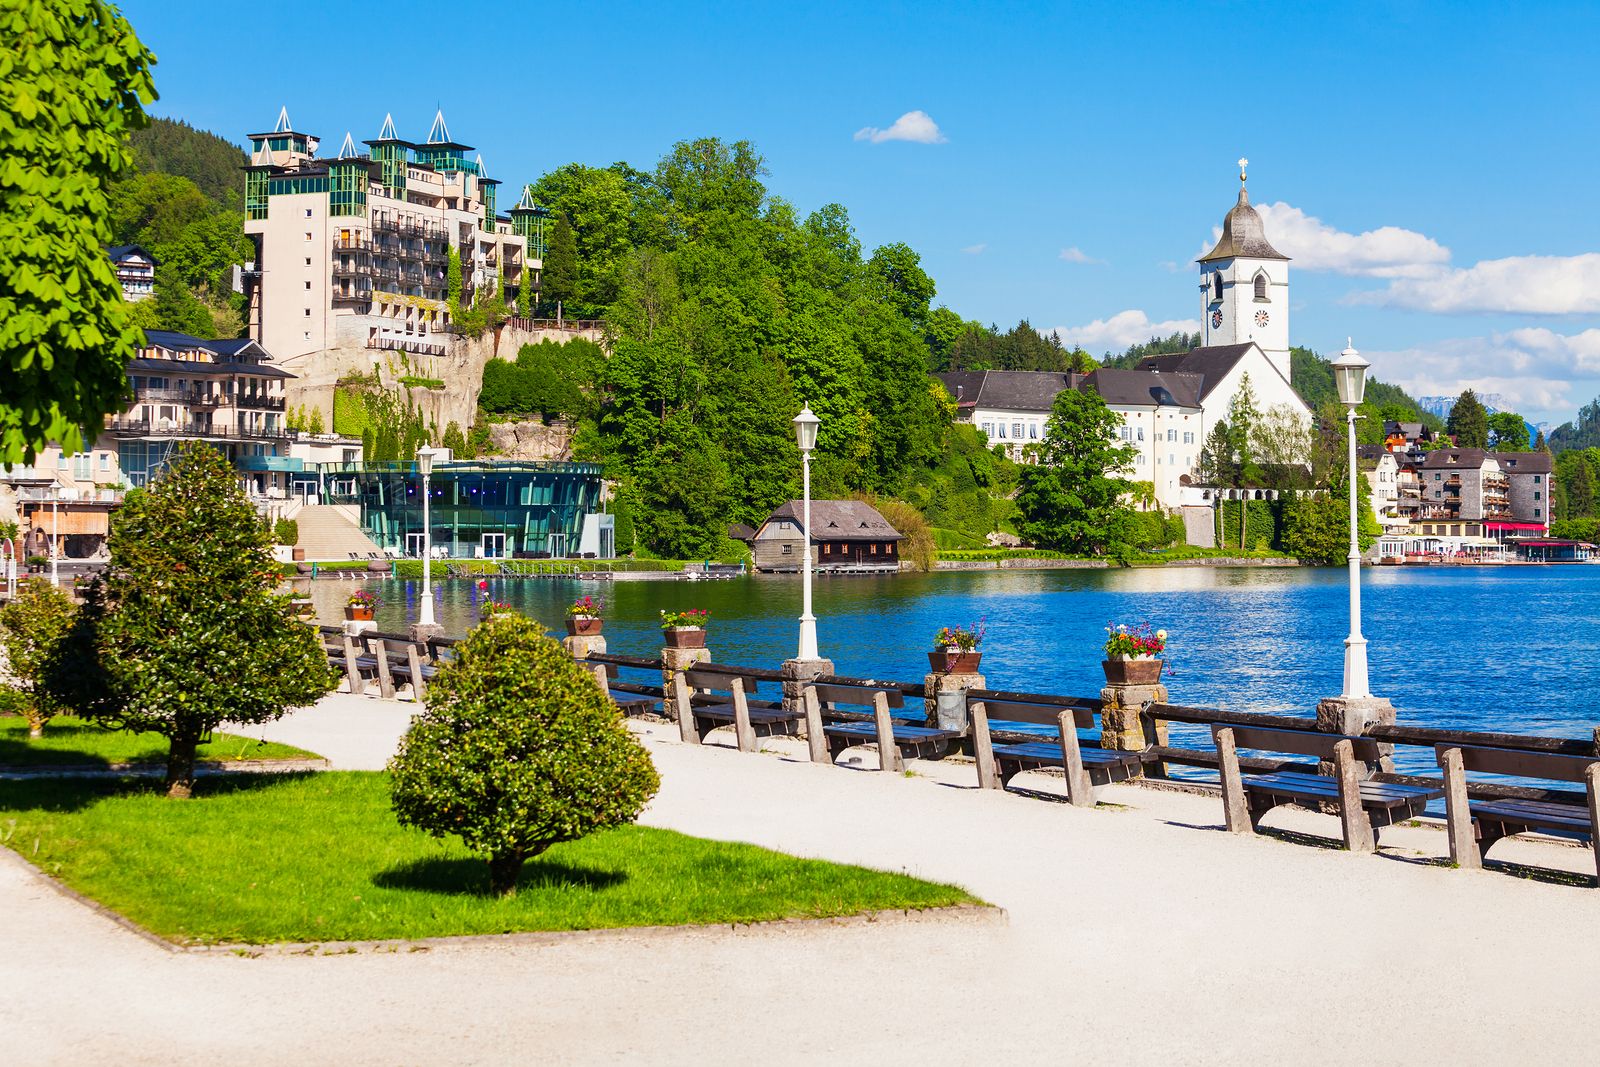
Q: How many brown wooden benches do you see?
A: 8